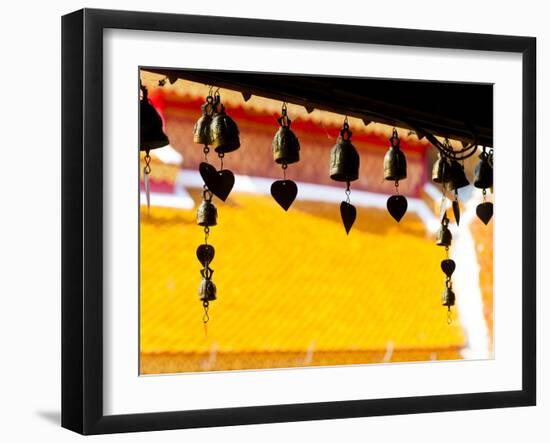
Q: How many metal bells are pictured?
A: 13